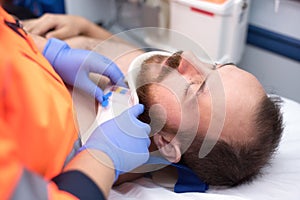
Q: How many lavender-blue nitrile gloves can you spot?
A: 2